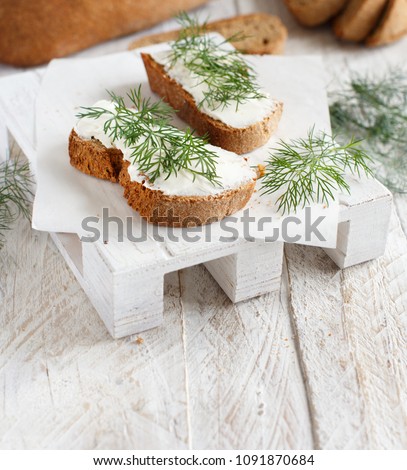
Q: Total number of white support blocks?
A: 3